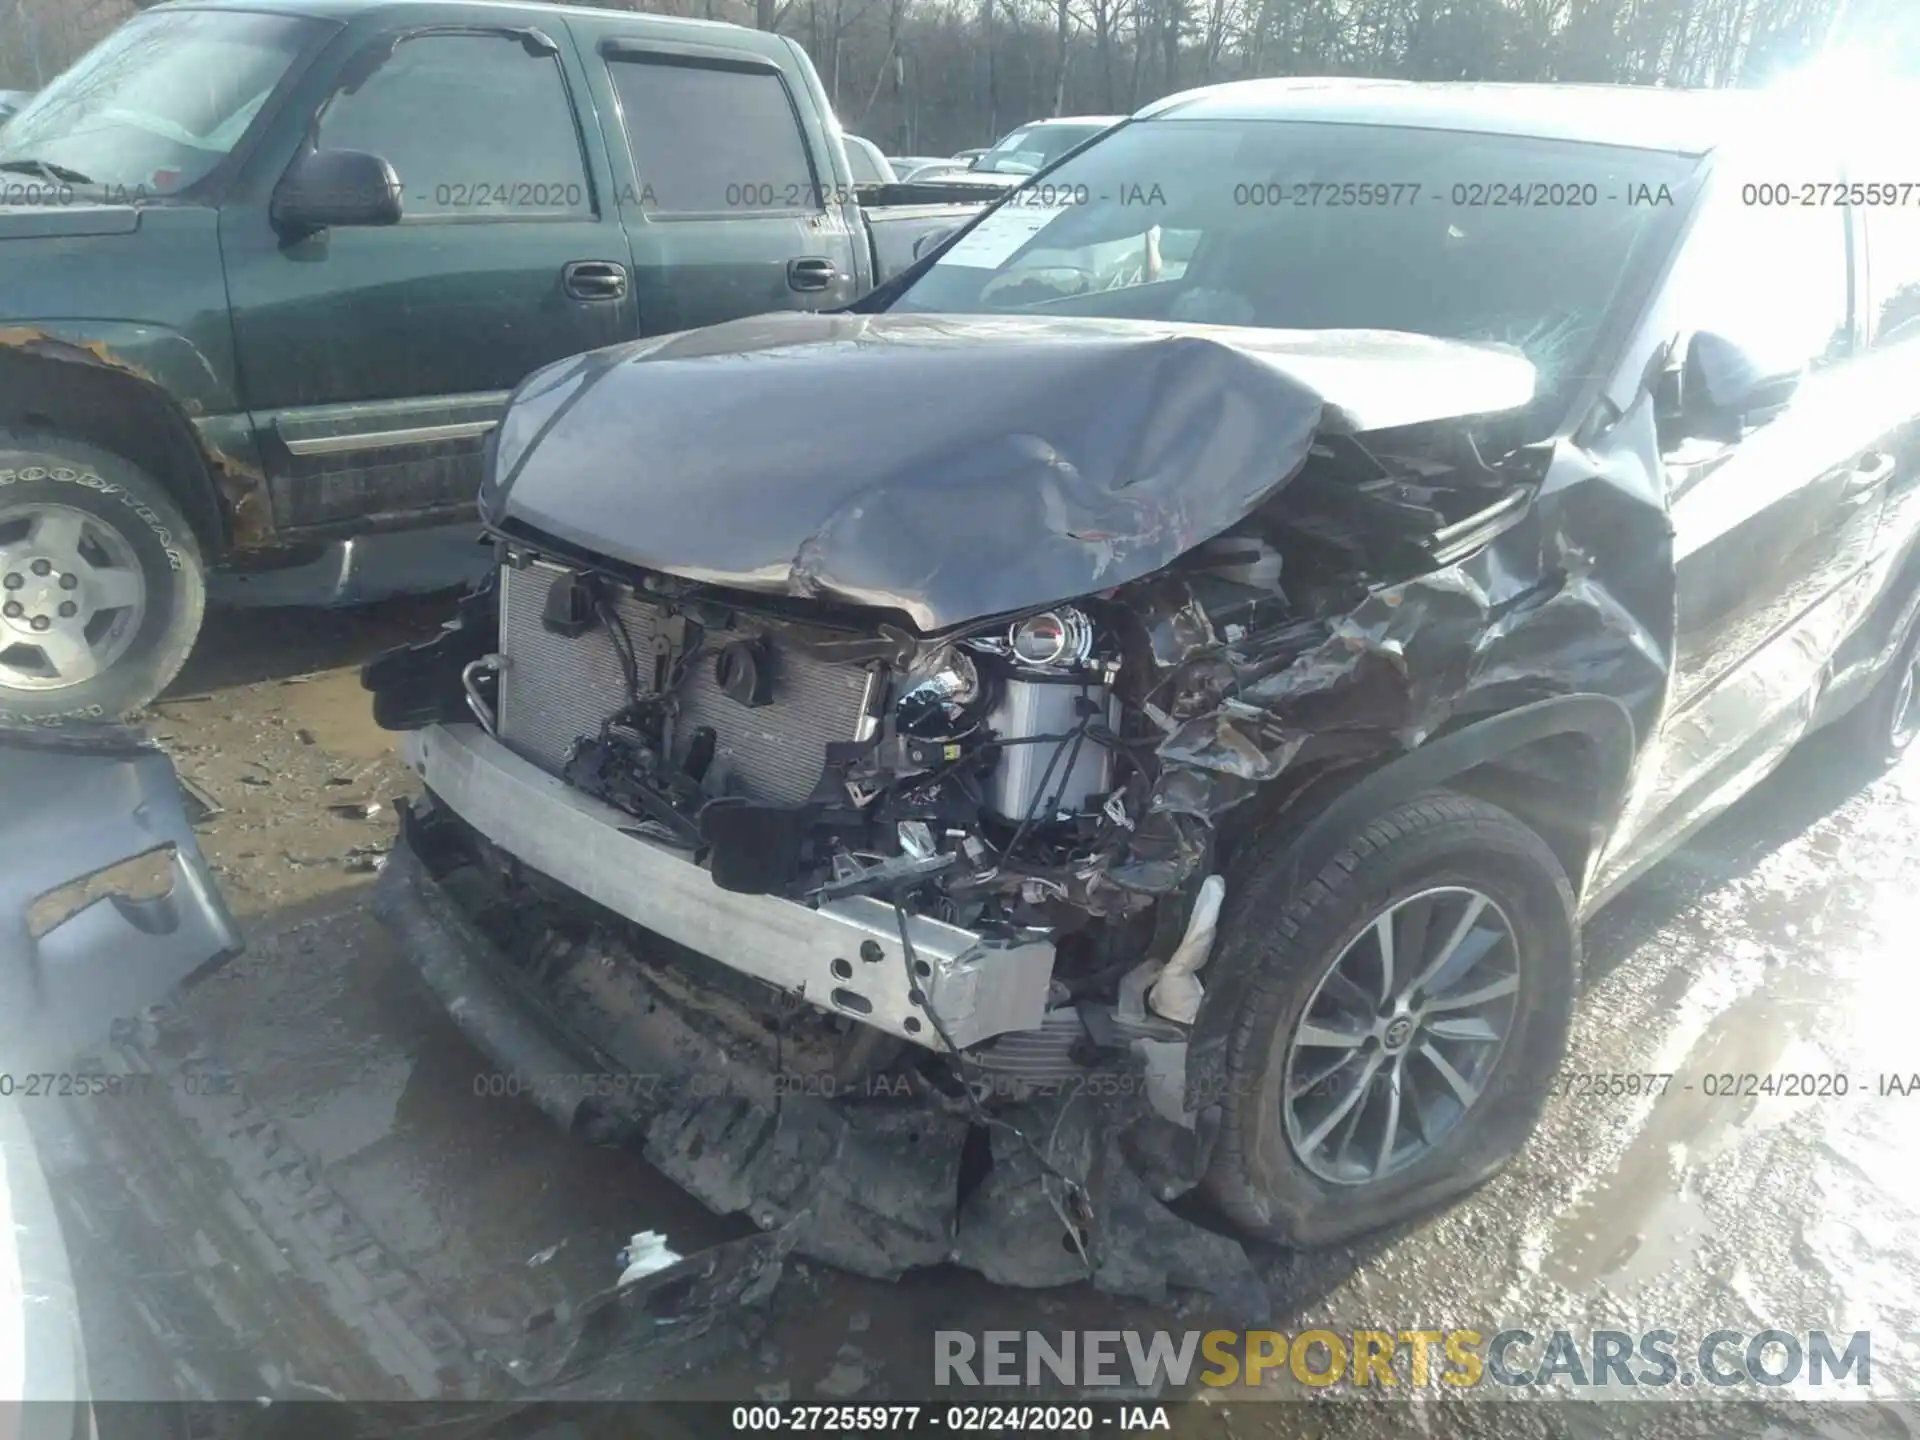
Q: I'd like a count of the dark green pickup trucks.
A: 1